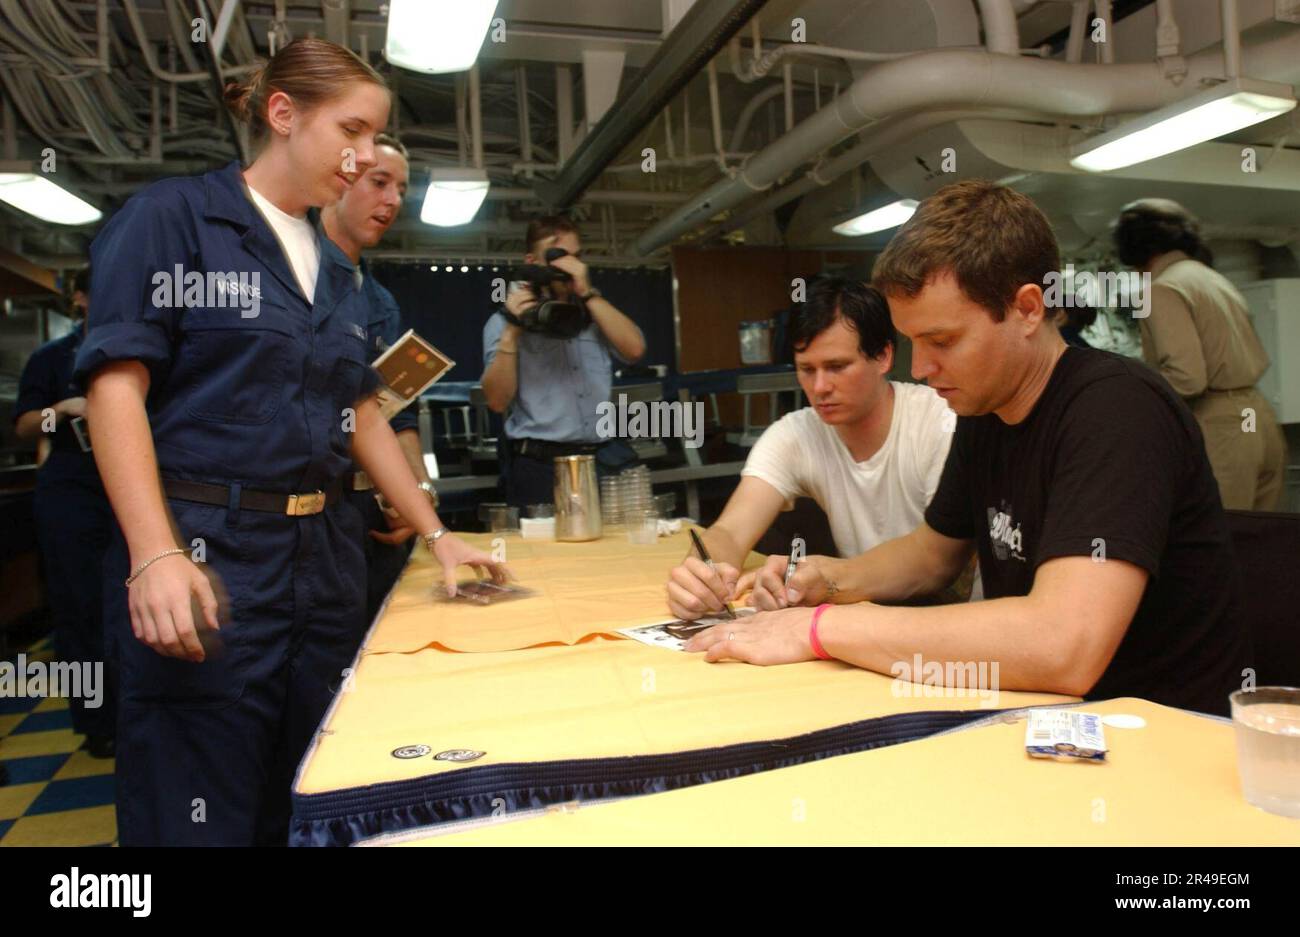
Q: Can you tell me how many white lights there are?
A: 5